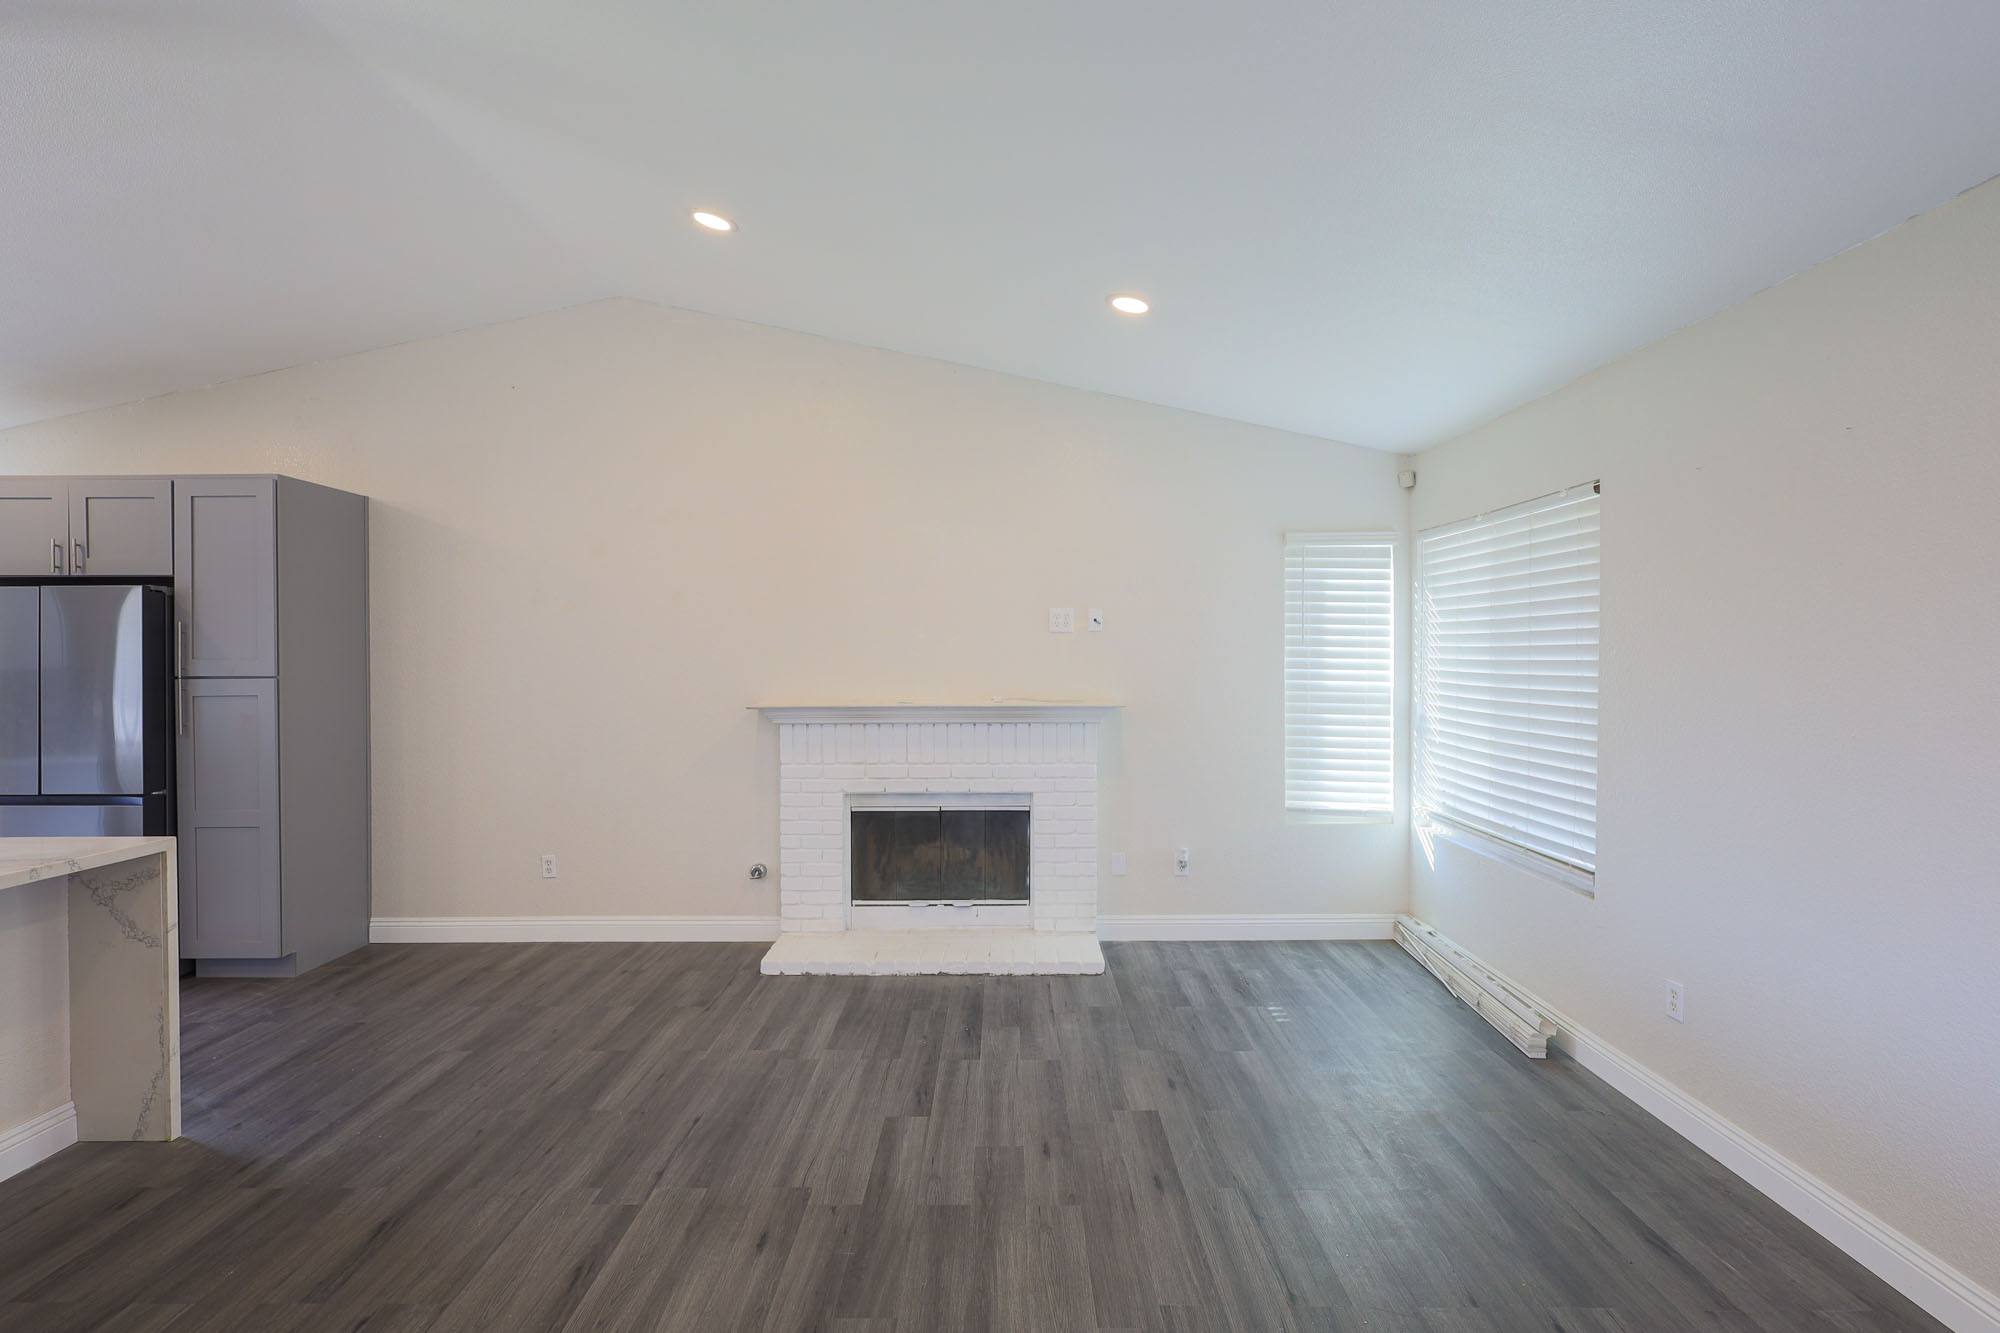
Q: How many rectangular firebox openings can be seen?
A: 1